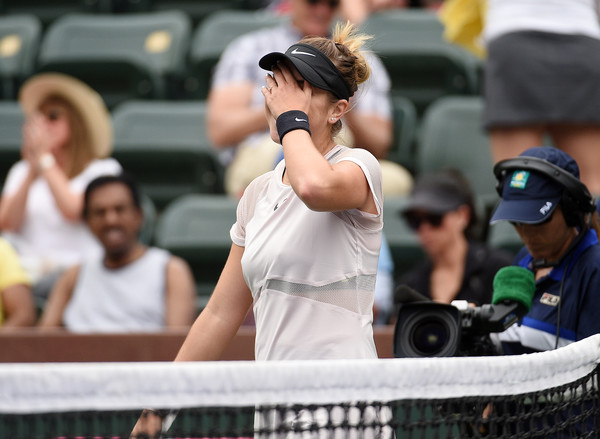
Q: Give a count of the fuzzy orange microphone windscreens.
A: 0